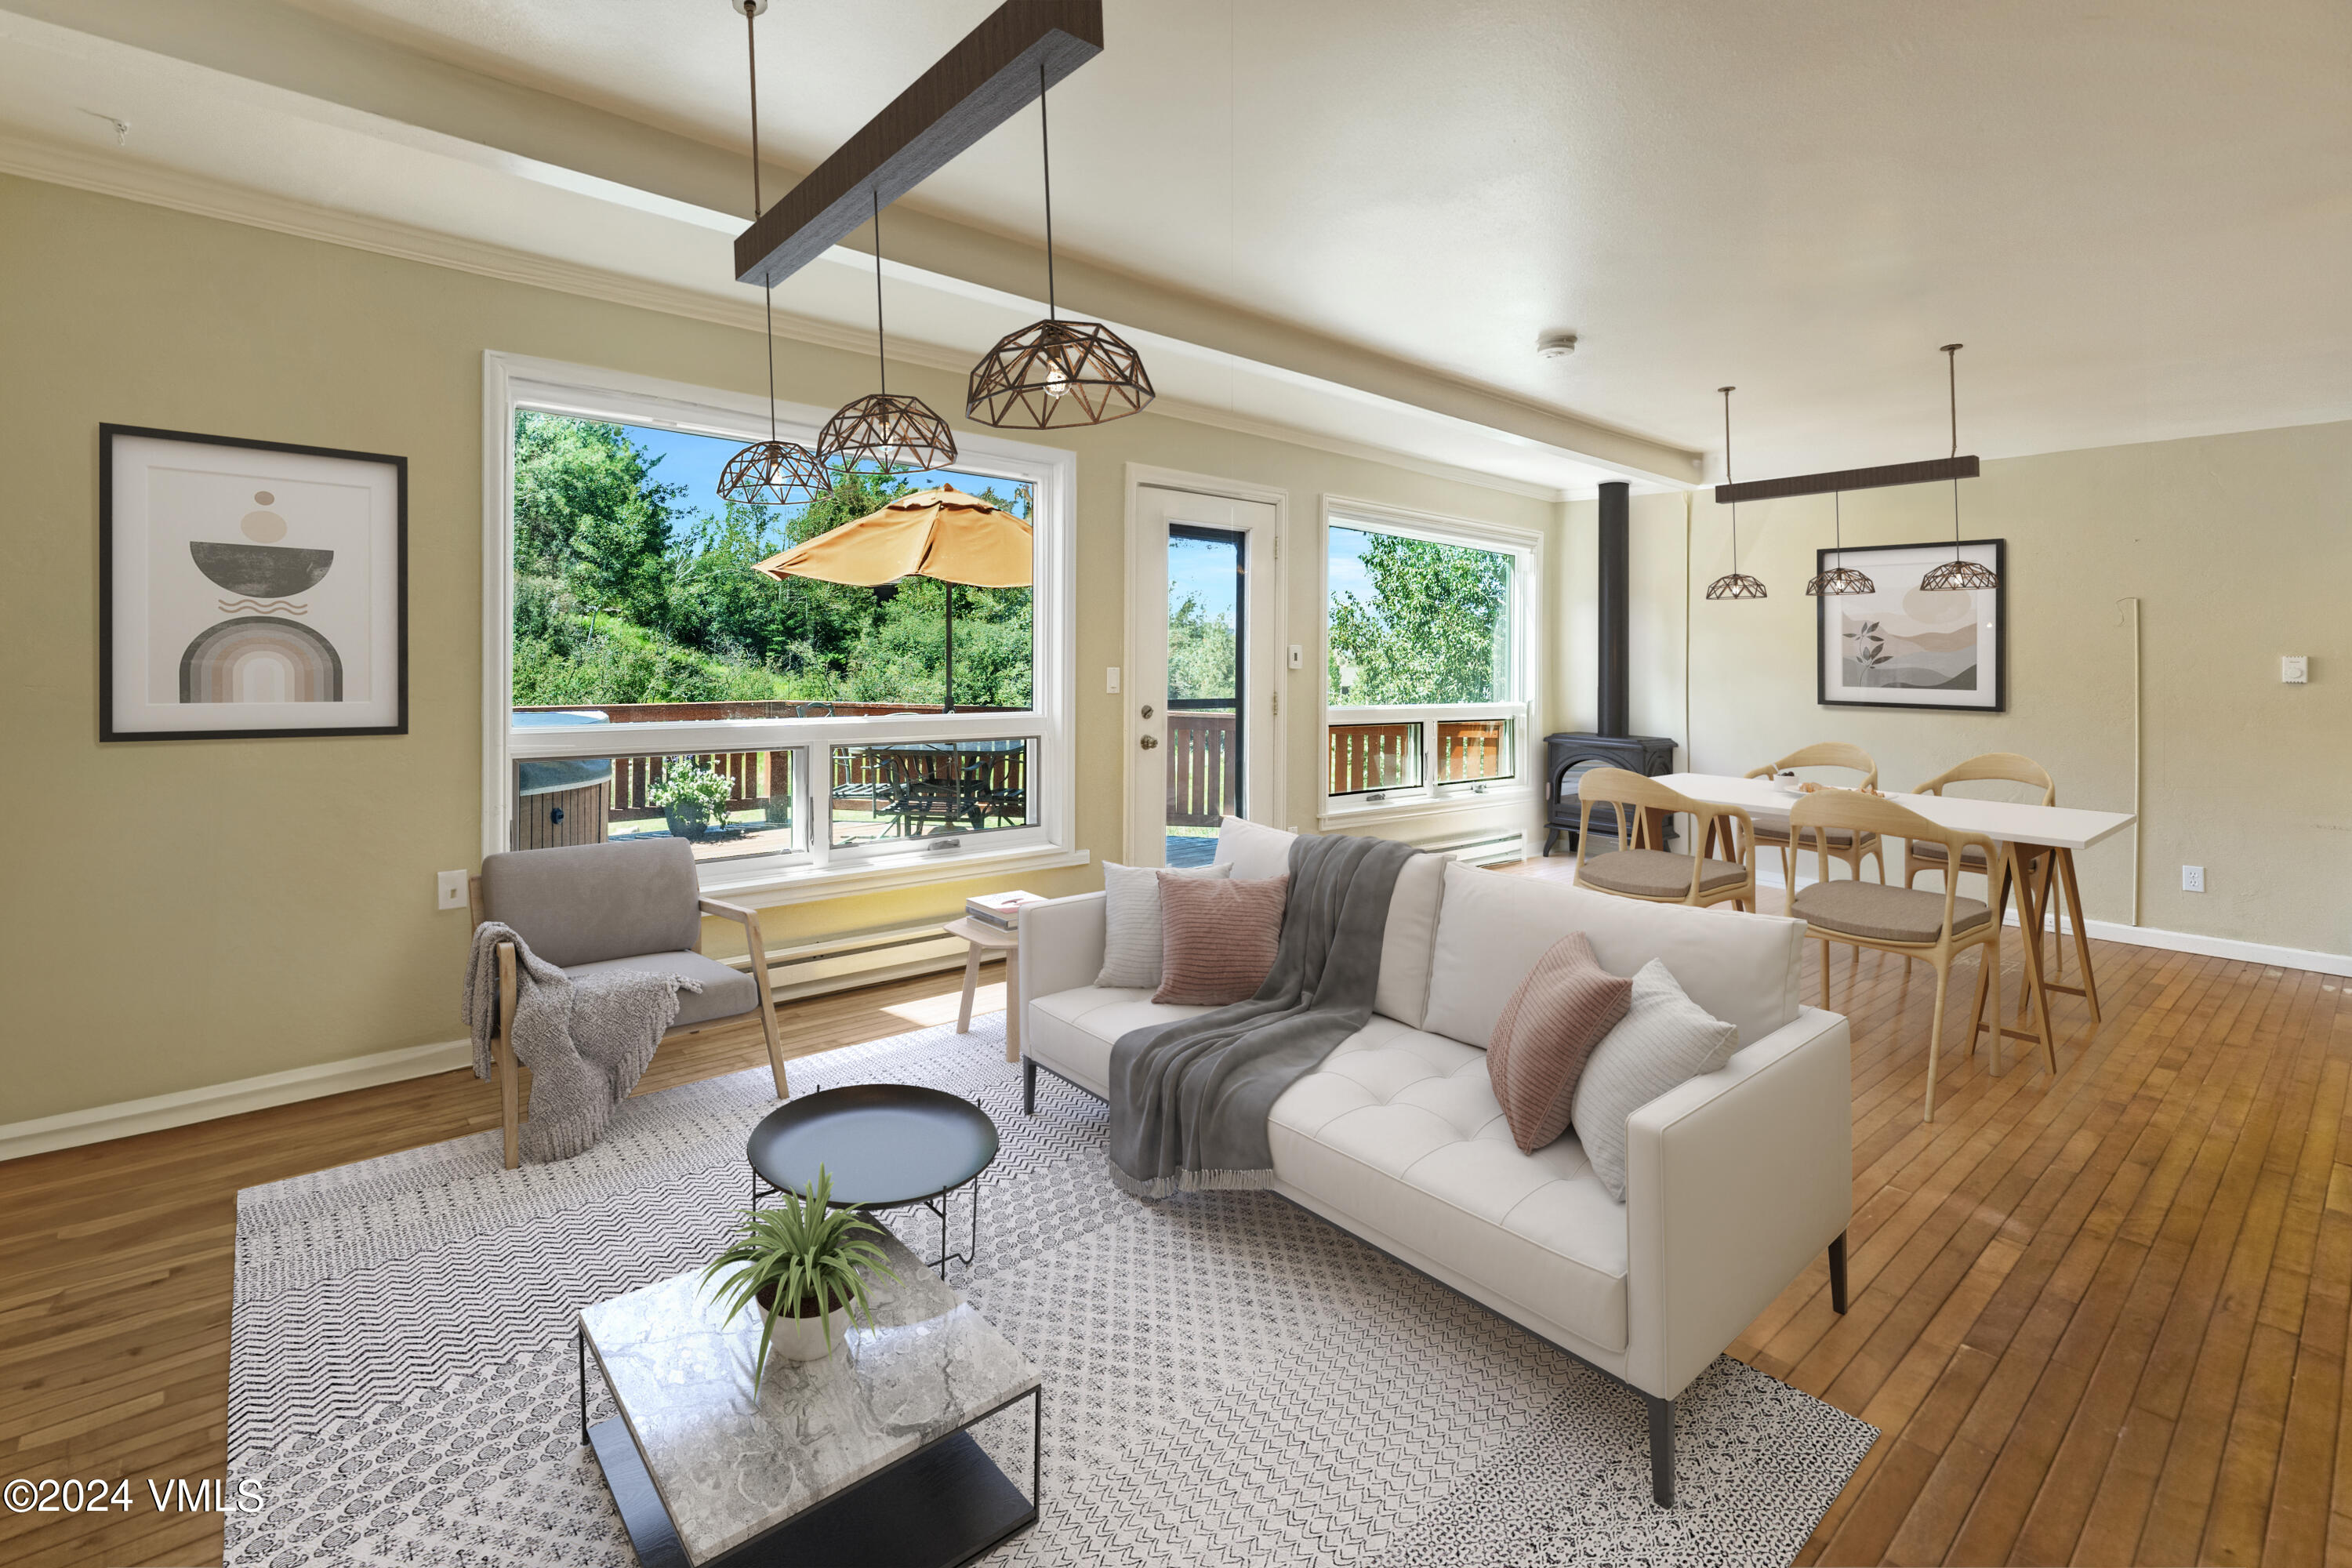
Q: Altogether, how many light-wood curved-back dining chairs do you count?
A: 4